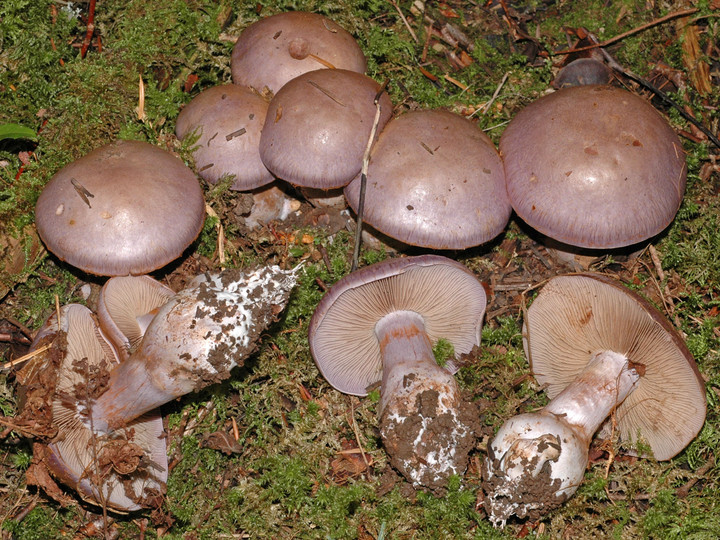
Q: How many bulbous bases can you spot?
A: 3